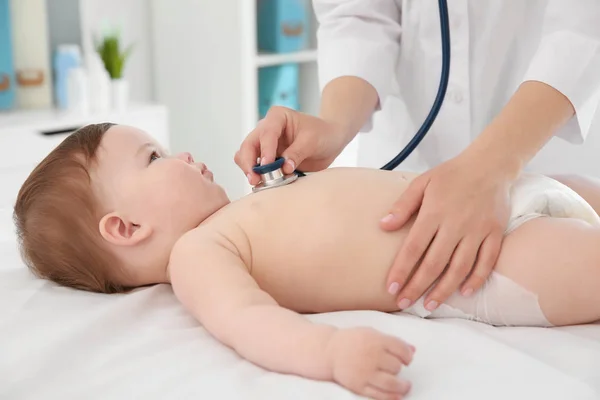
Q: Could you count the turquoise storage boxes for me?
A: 3